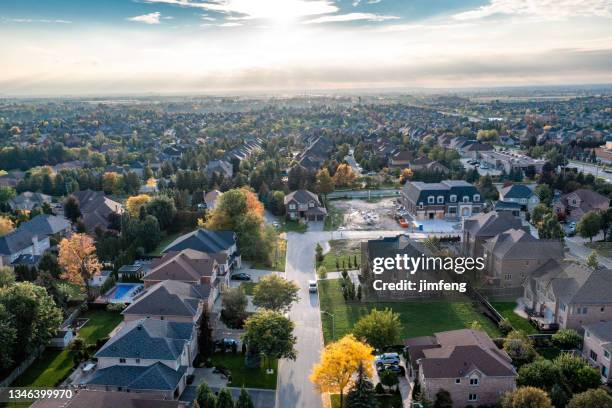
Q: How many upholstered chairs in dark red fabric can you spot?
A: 0